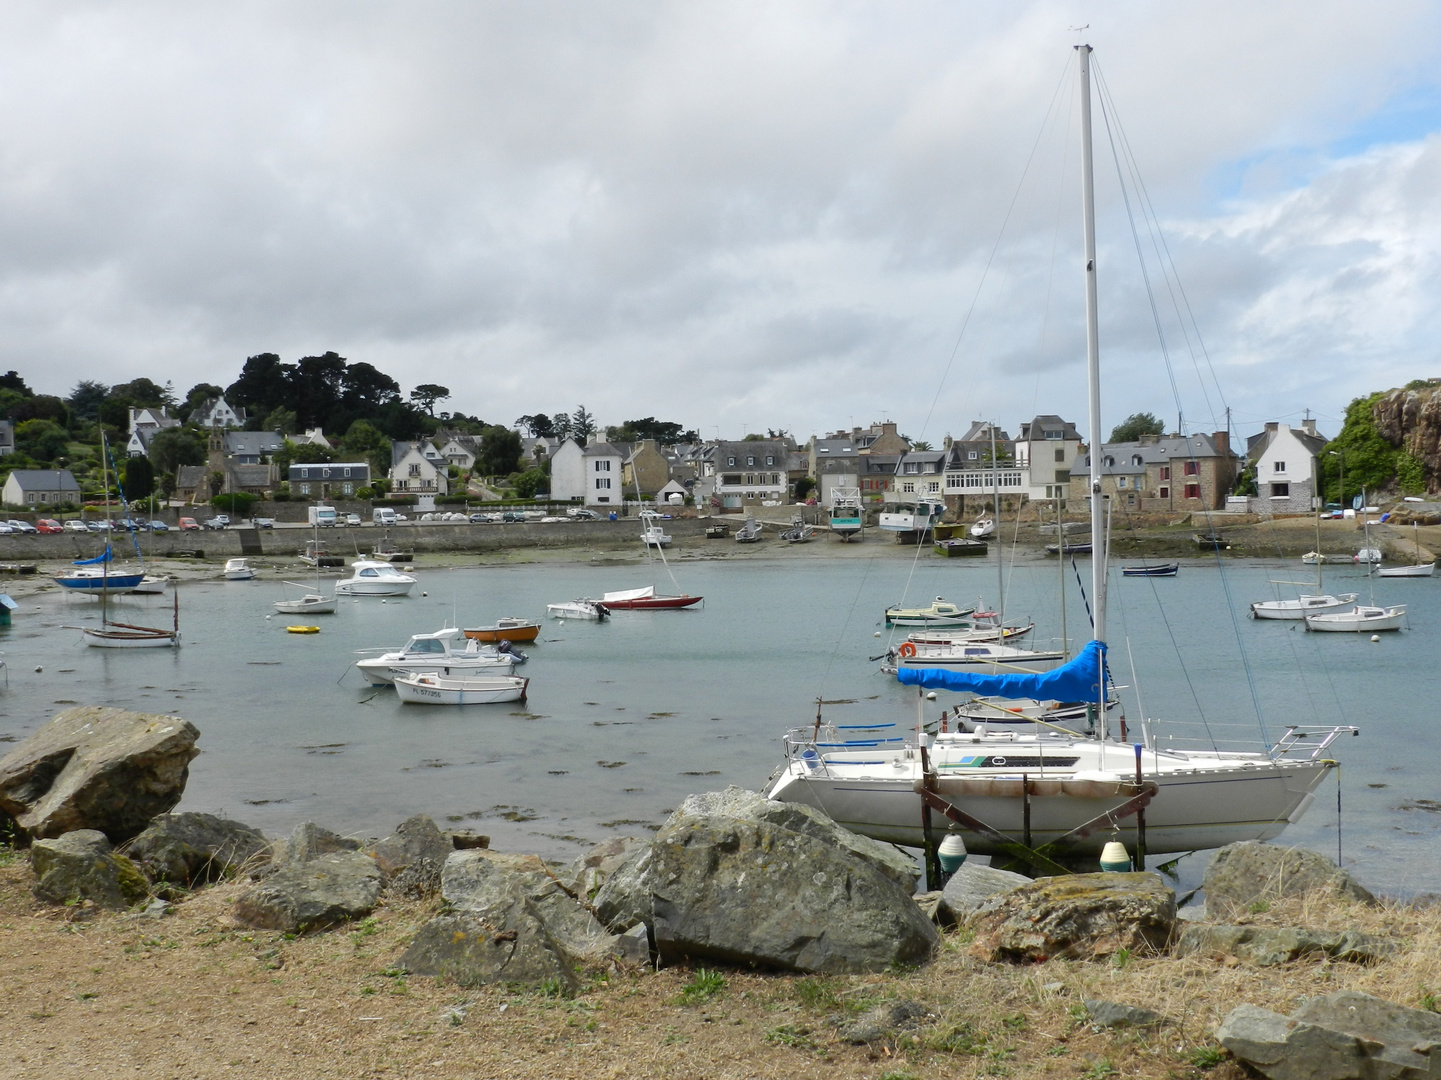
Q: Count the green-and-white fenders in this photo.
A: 2